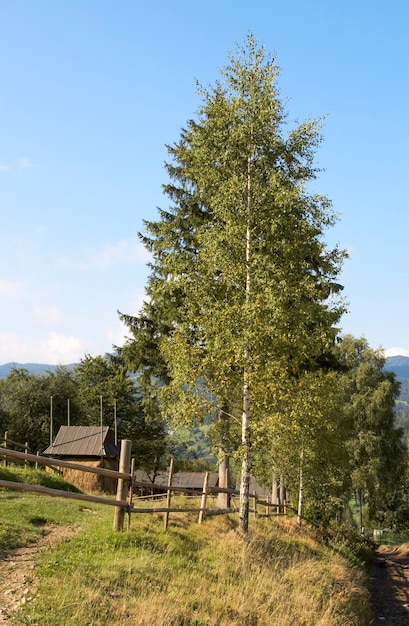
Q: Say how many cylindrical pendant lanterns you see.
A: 0